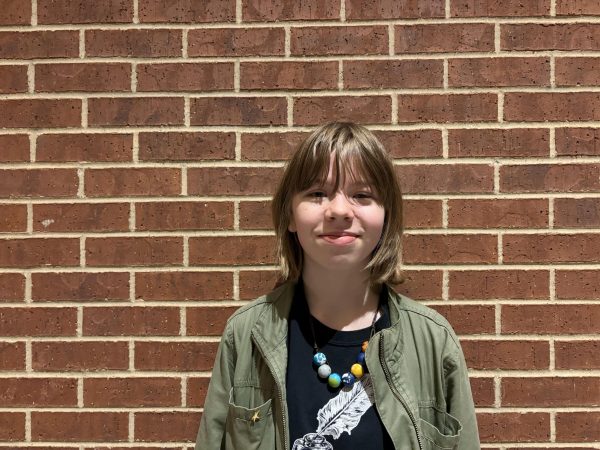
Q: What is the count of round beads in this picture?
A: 7